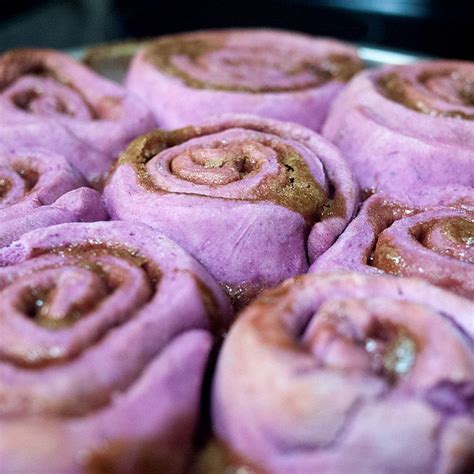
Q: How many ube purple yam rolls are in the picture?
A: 8